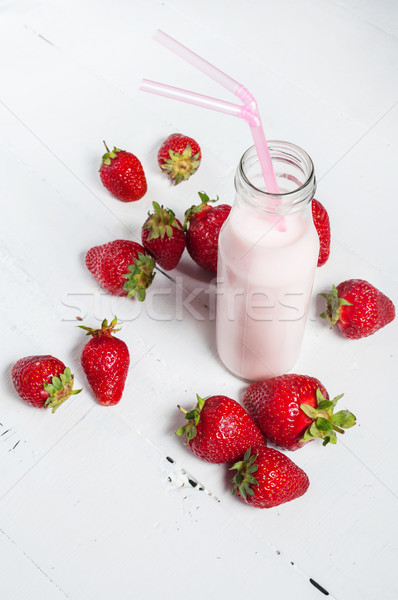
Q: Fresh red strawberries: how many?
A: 12